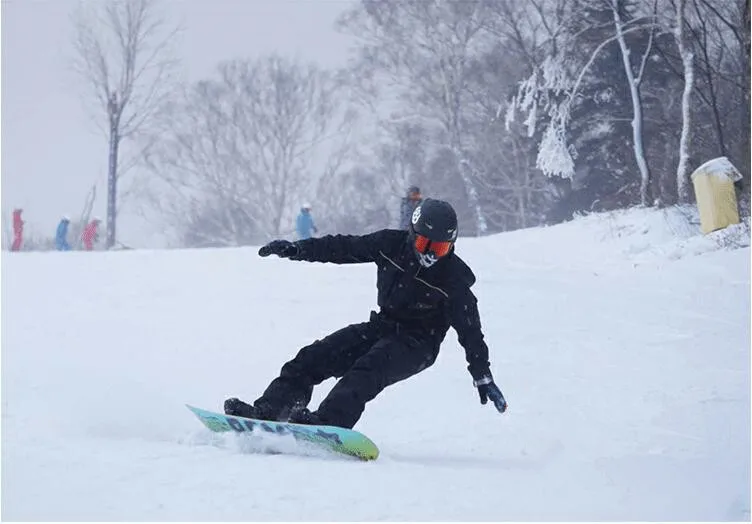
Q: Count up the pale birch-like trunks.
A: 2